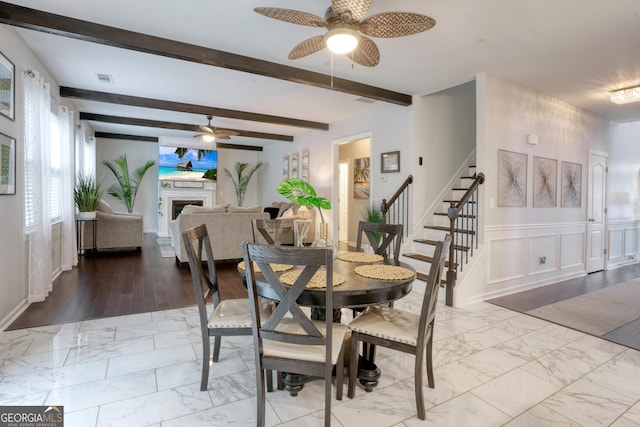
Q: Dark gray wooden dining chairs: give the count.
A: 5